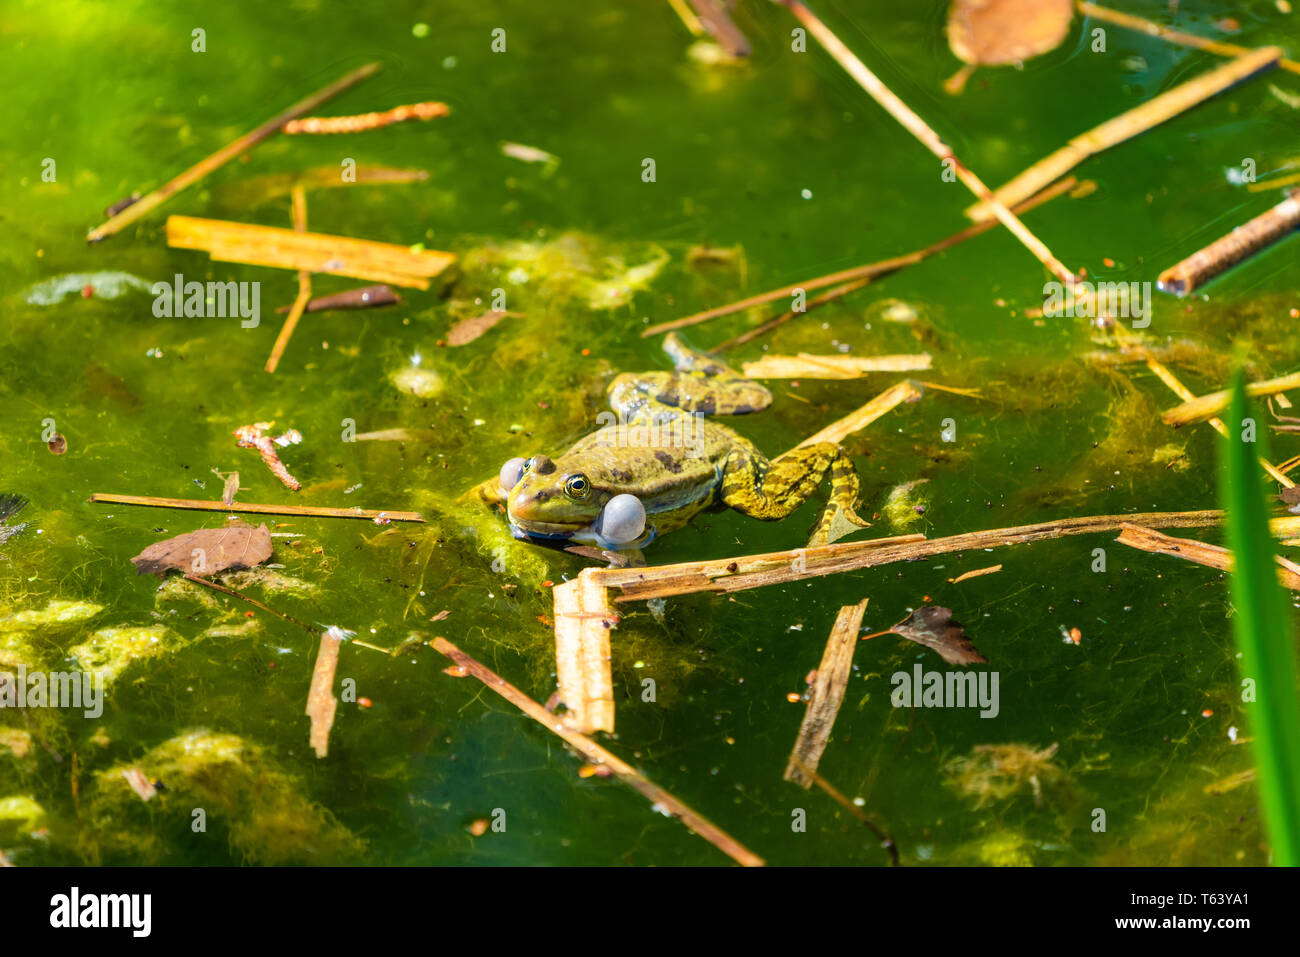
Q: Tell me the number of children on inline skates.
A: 0